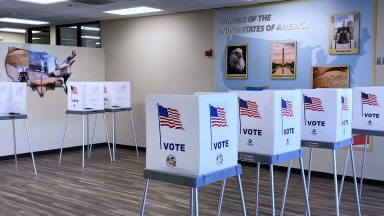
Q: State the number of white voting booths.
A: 7